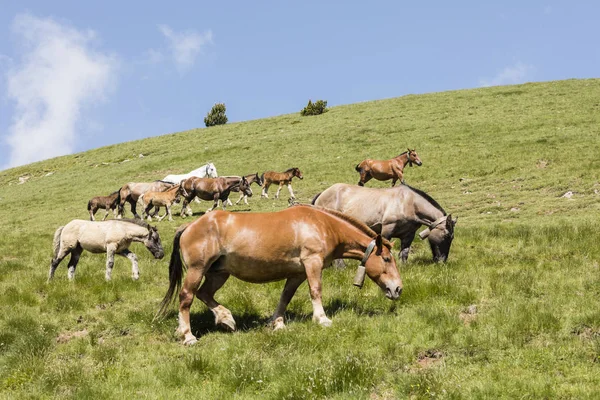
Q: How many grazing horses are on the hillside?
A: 11